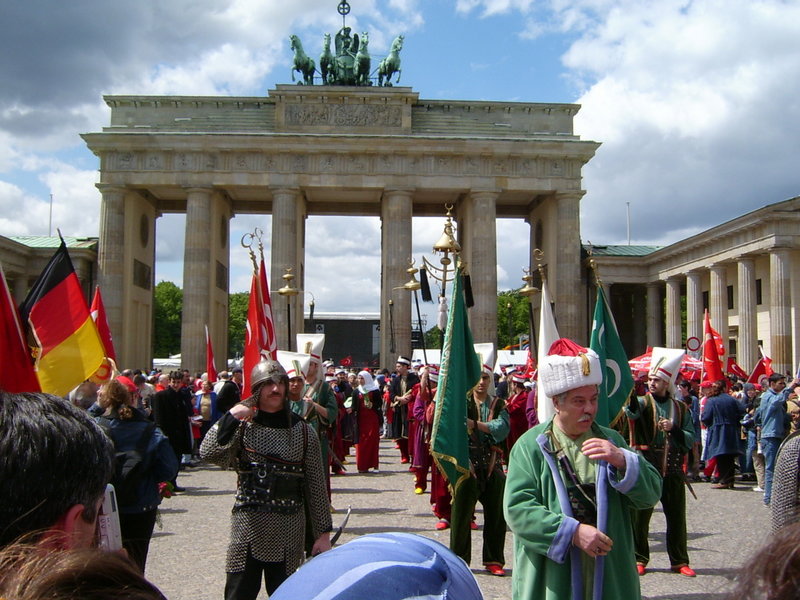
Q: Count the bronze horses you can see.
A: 4